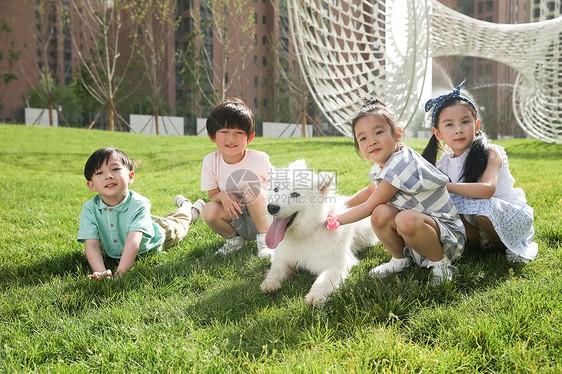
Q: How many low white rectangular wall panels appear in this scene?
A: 4